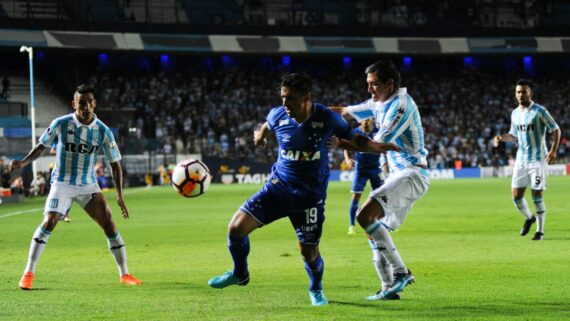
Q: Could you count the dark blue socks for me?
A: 3